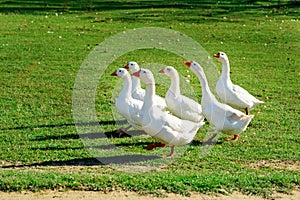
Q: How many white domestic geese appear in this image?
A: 6